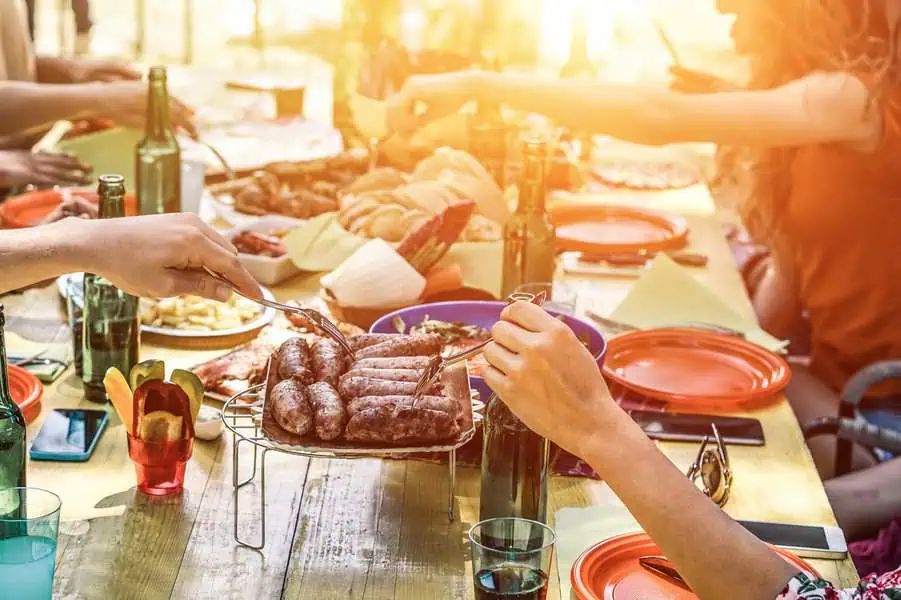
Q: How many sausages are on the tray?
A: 11